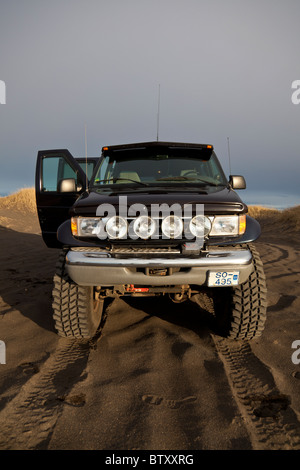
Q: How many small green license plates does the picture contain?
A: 0